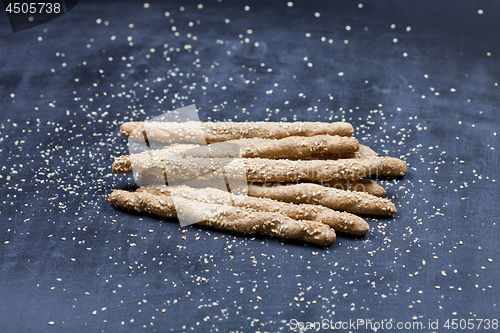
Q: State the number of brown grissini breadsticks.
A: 8